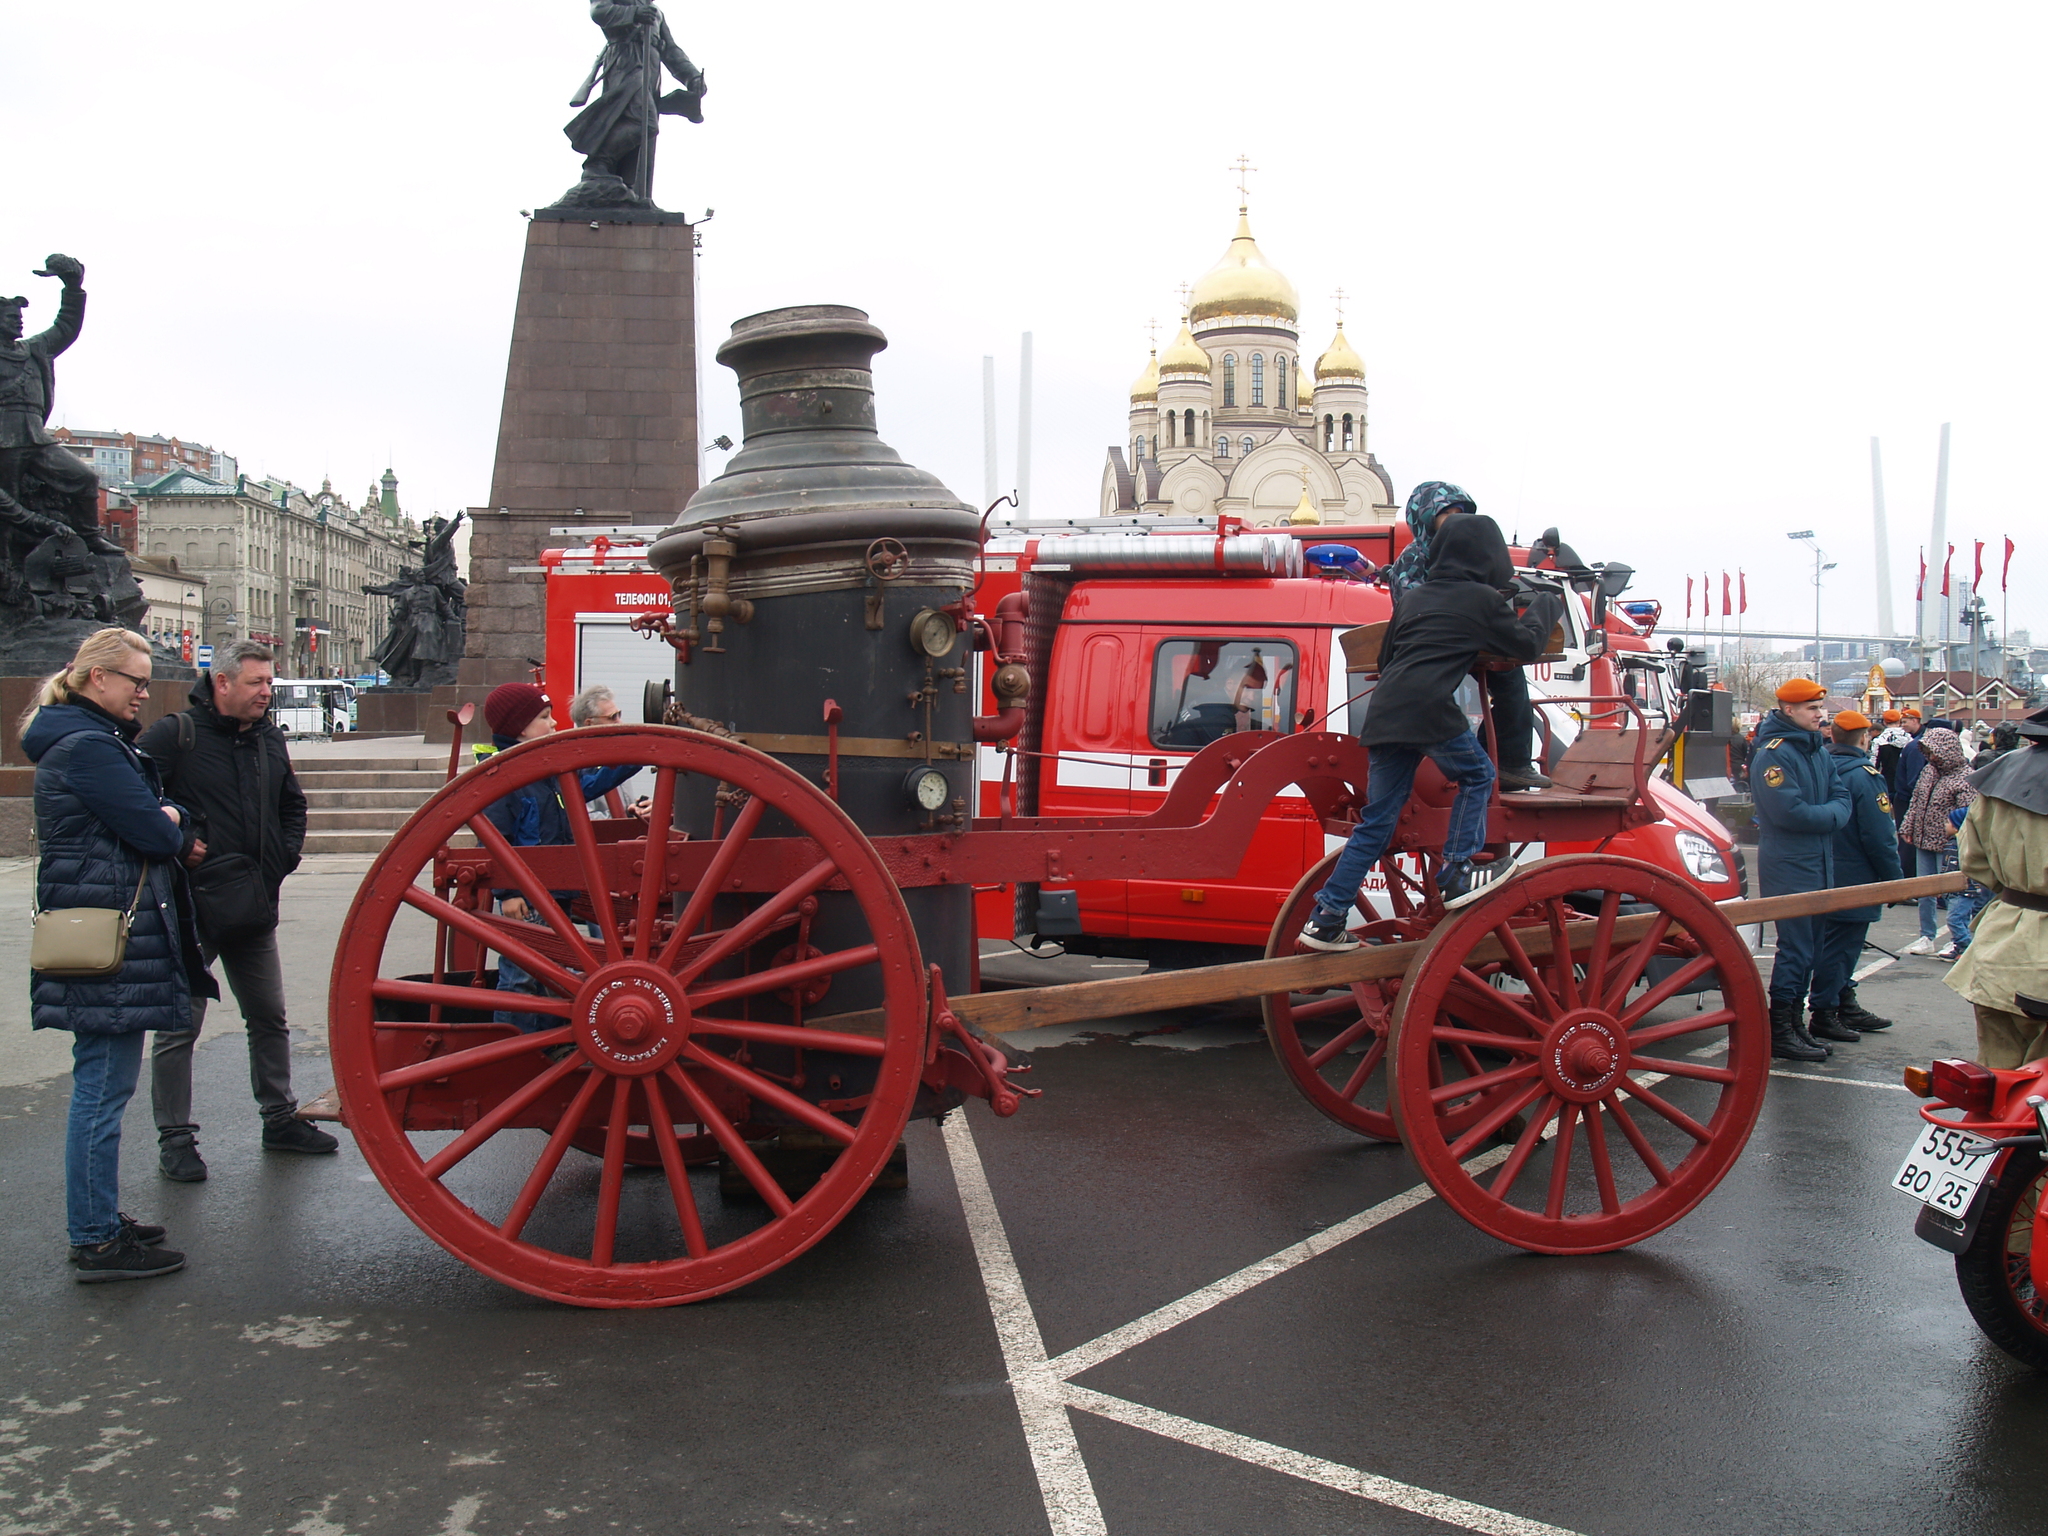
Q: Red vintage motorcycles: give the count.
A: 1